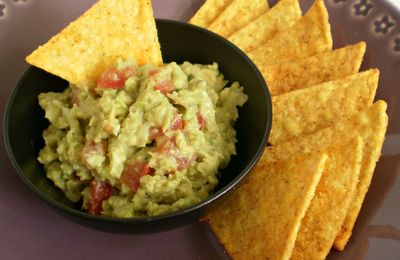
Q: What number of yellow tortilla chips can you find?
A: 10